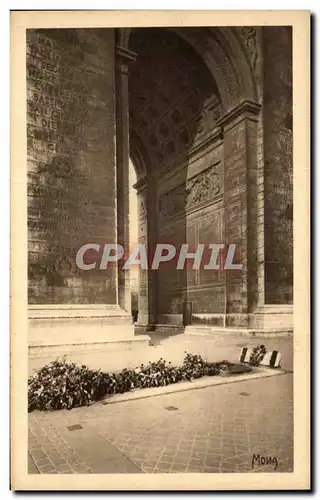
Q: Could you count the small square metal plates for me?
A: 3